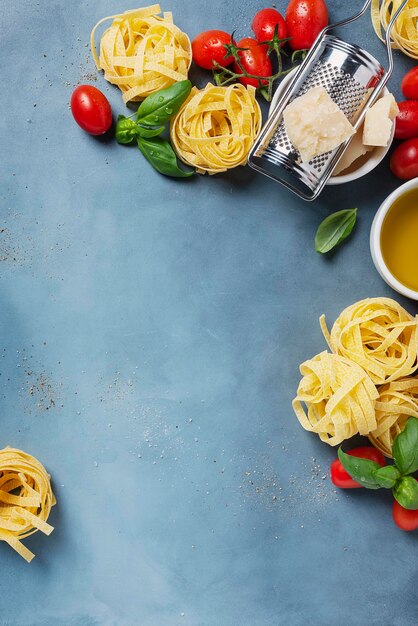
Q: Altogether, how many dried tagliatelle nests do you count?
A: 7